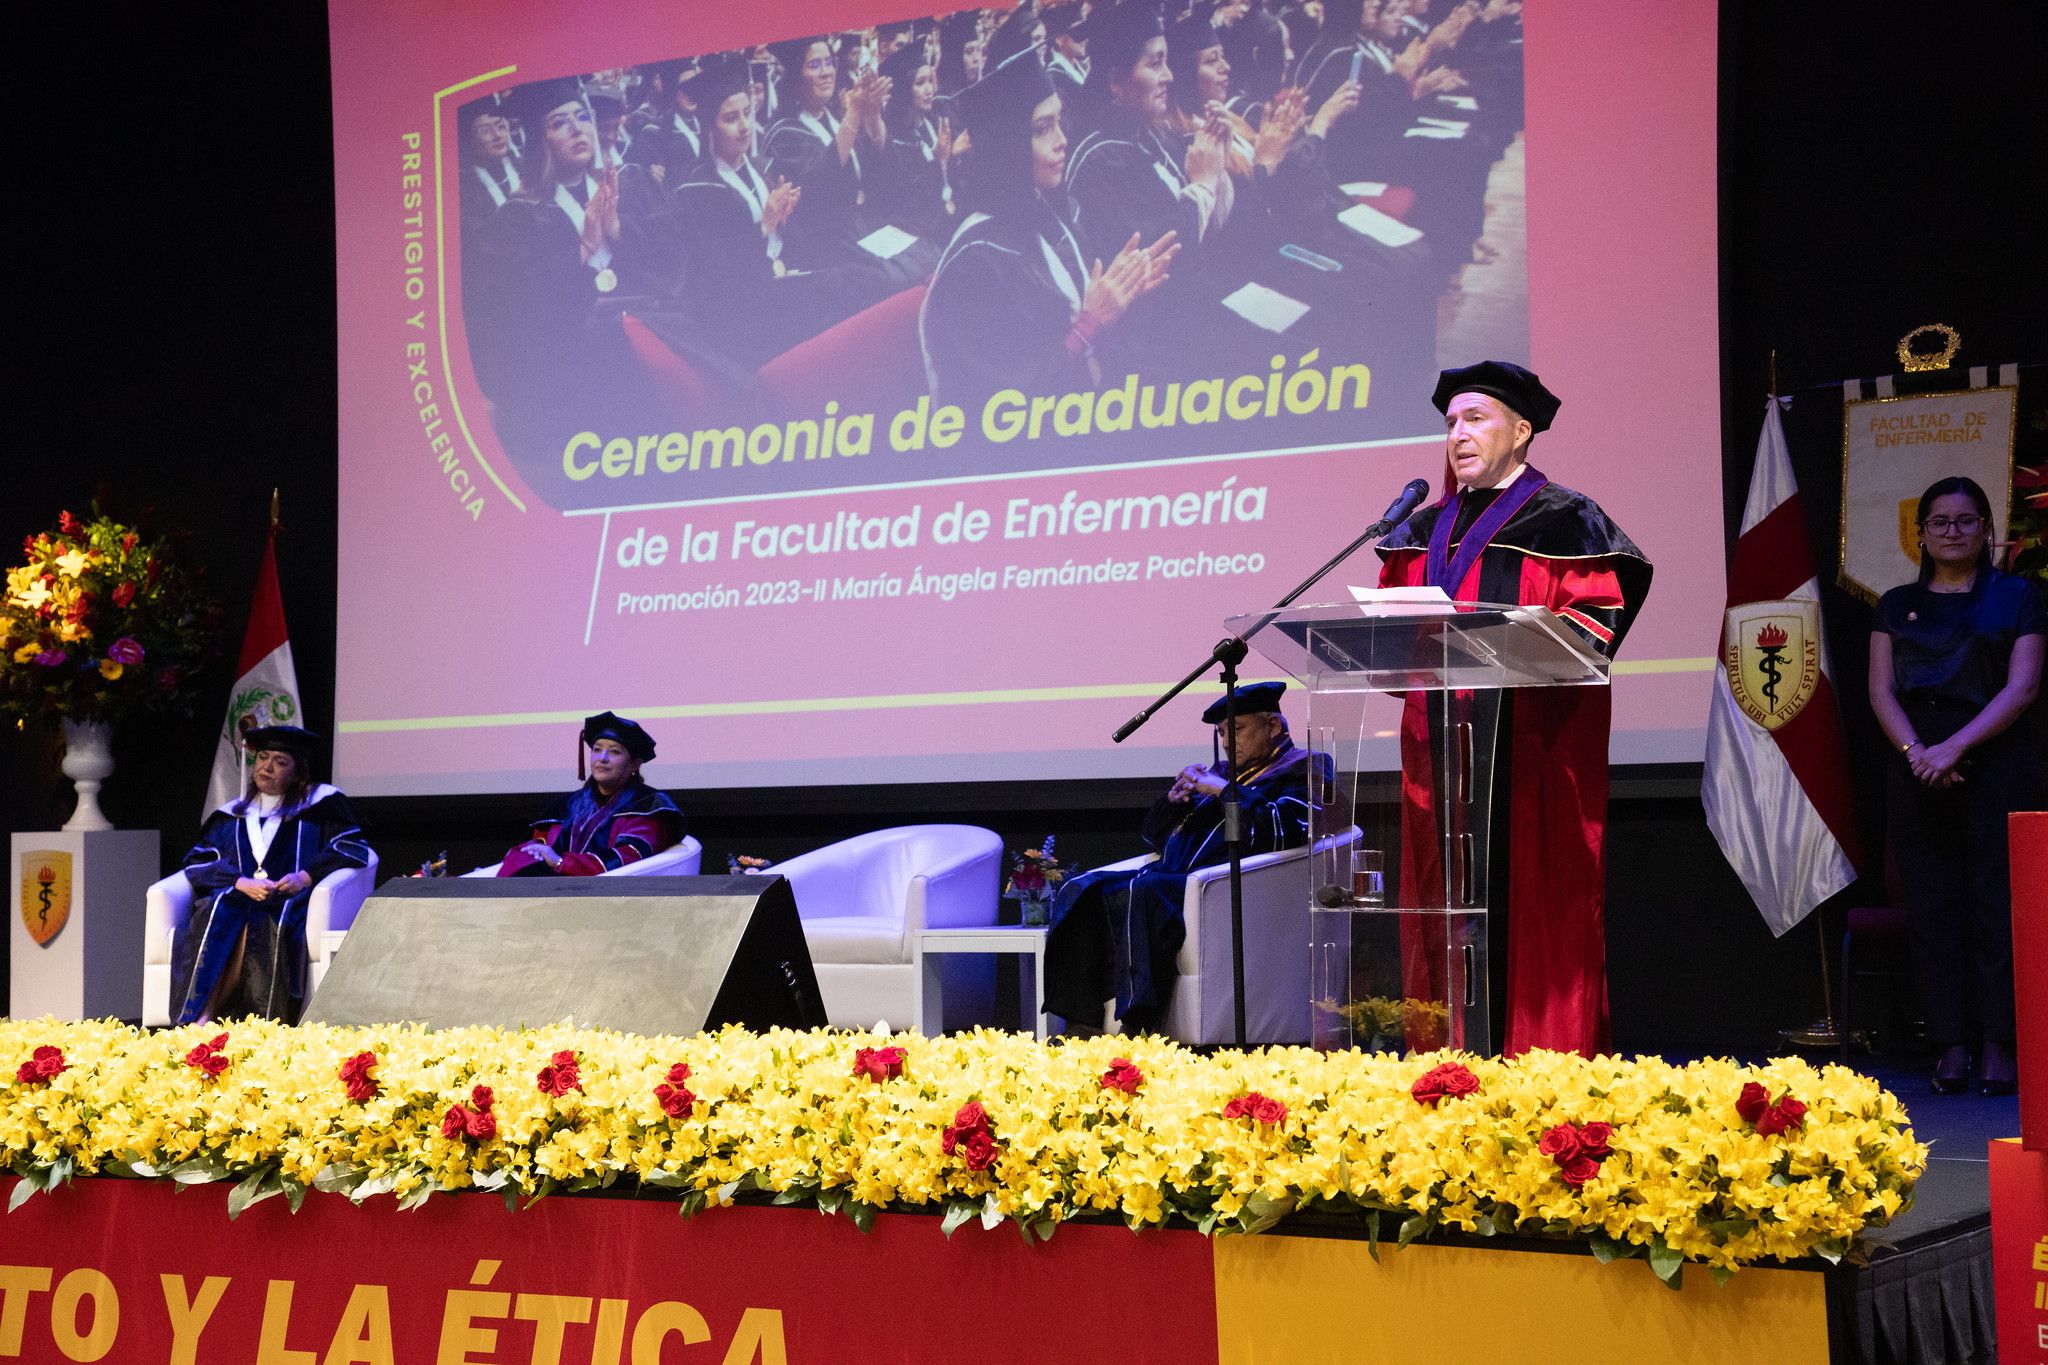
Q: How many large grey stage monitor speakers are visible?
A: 1